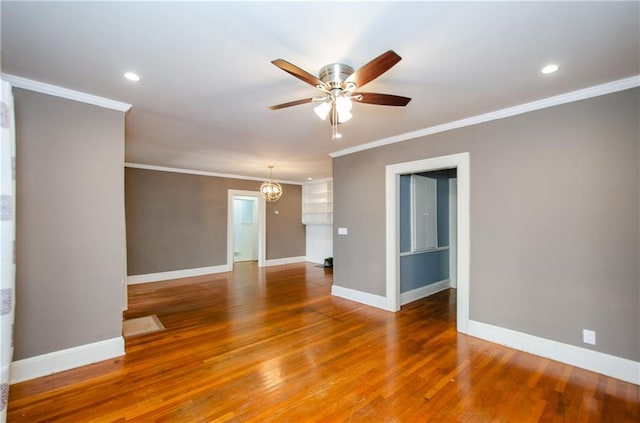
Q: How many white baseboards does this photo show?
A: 6